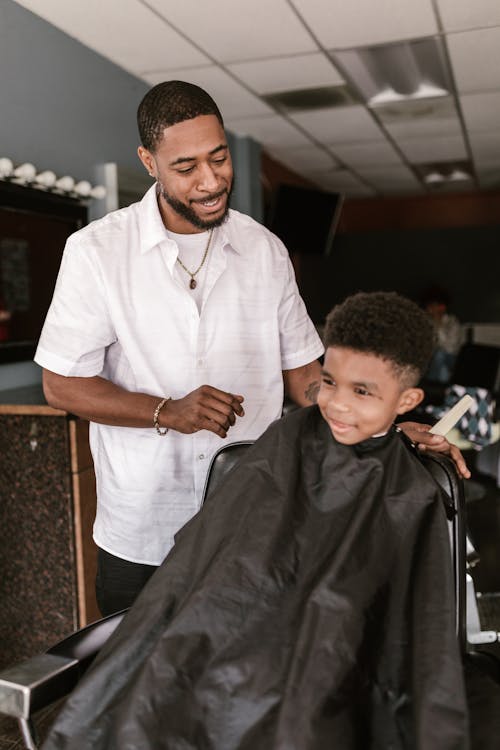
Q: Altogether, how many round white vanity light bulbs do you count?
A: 6